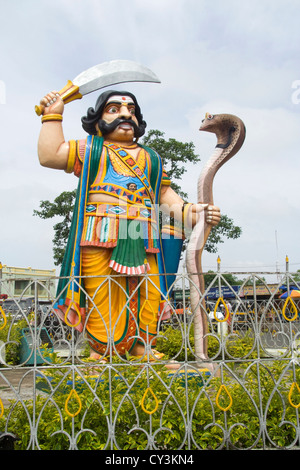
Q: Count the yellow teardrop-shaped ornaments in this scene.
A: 10